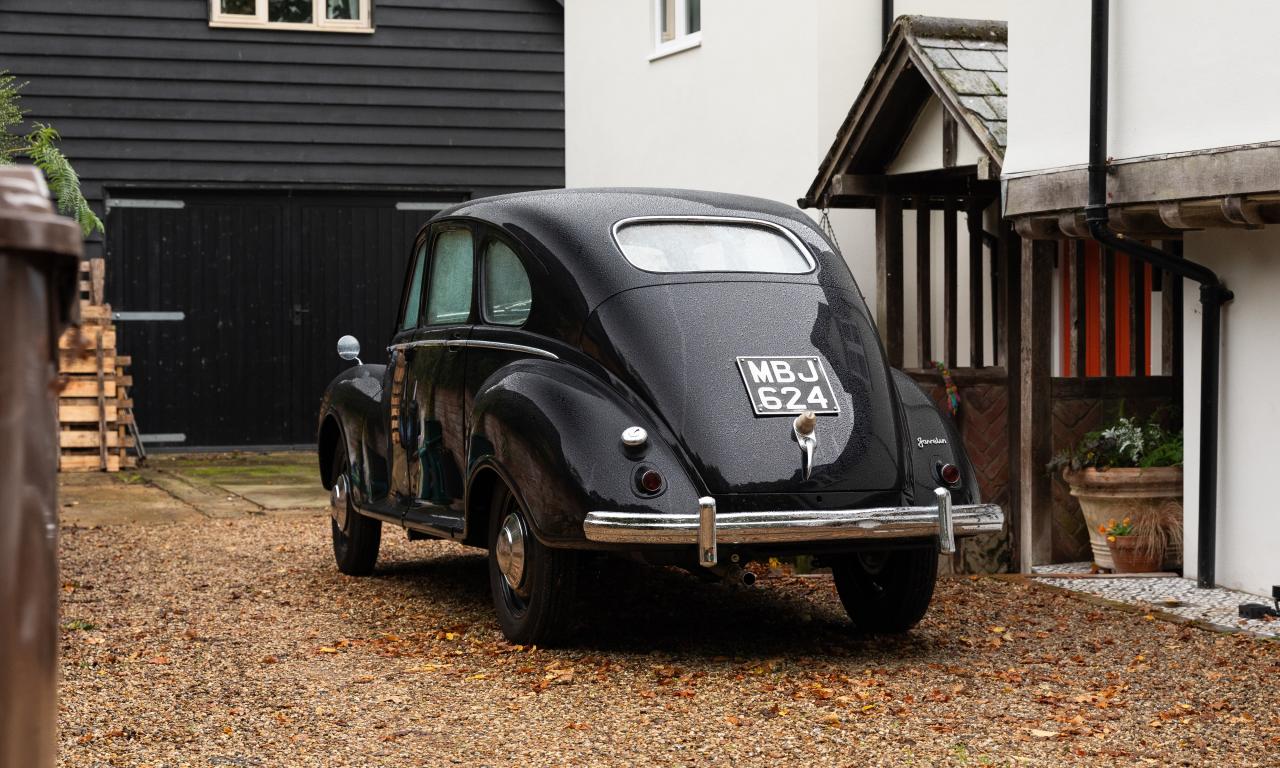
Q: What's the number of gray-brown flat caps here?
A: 0